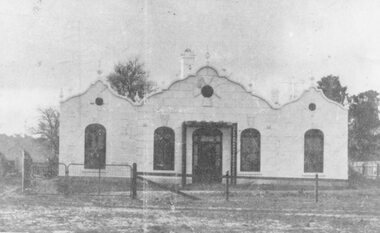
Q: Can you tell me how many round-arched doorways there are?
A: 1